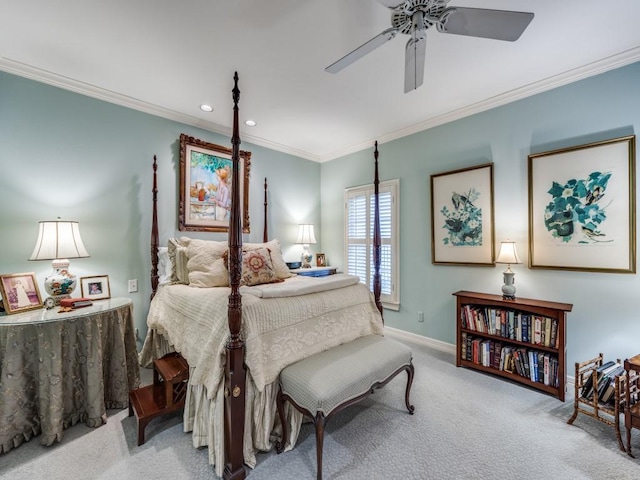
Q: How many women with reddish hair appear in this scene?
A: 1